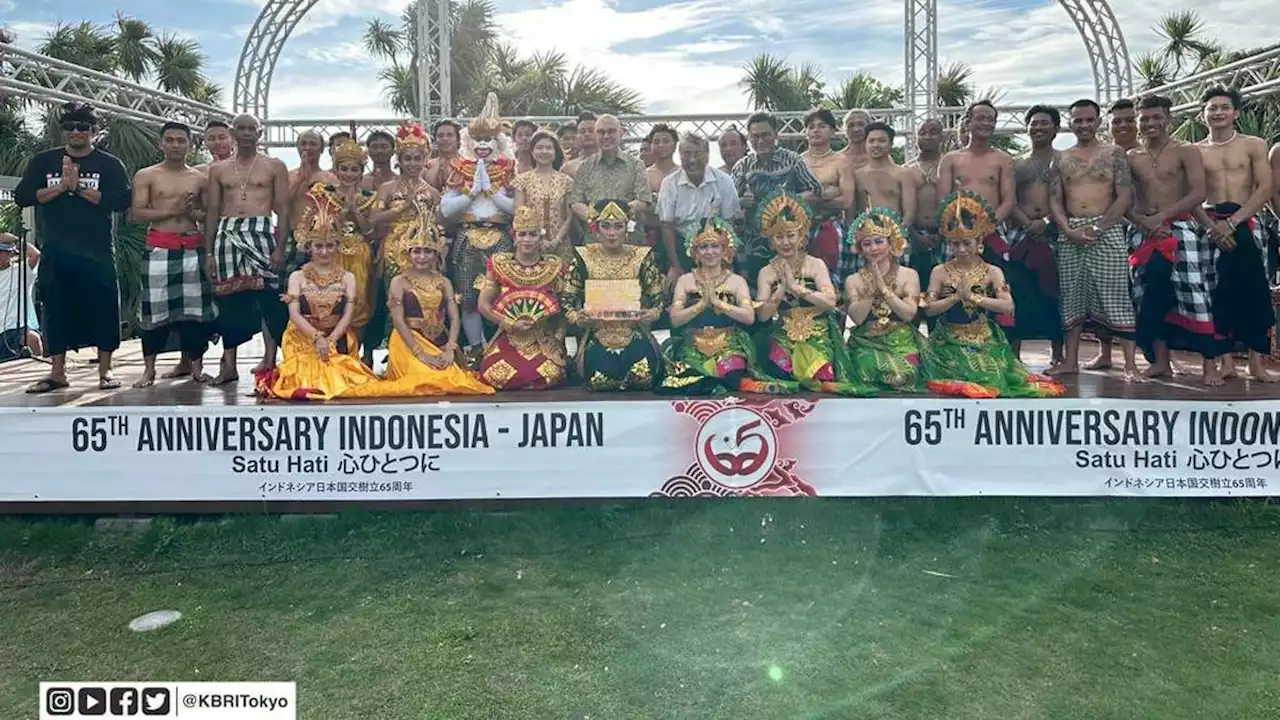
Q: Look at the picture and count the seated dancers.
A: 8